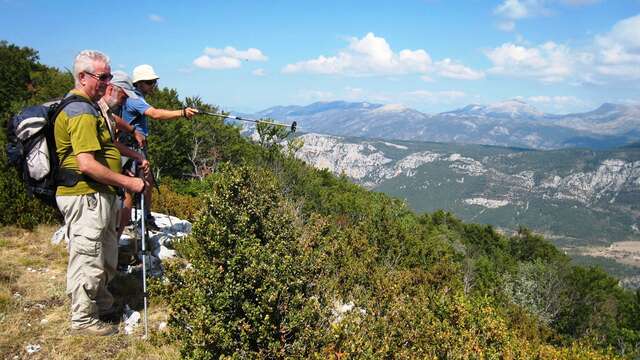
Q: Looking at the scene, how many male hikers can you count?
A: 3